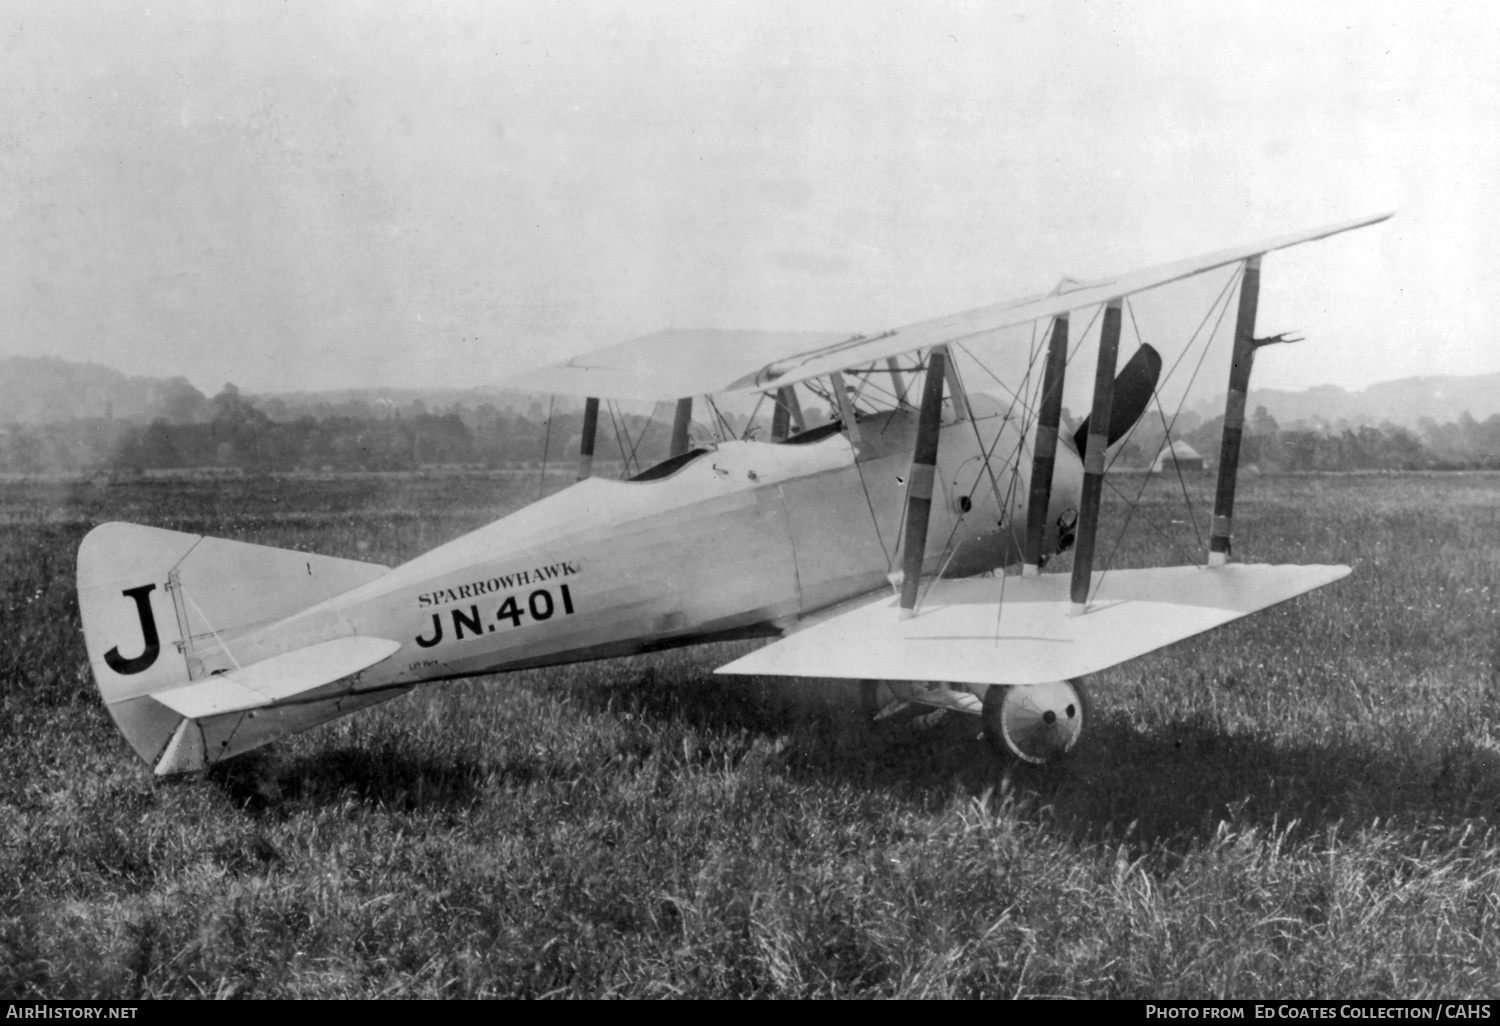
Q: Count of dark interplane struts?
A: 7